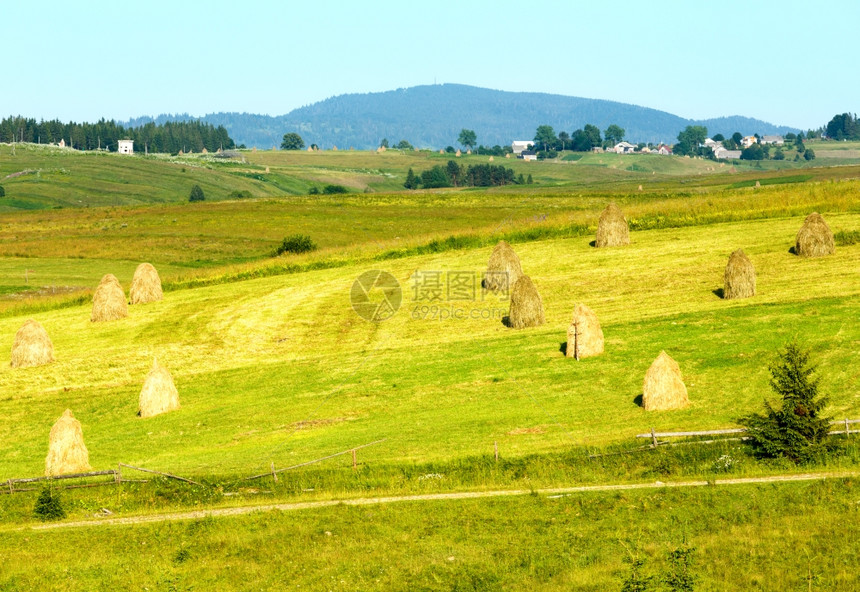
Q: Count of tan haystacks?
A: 12